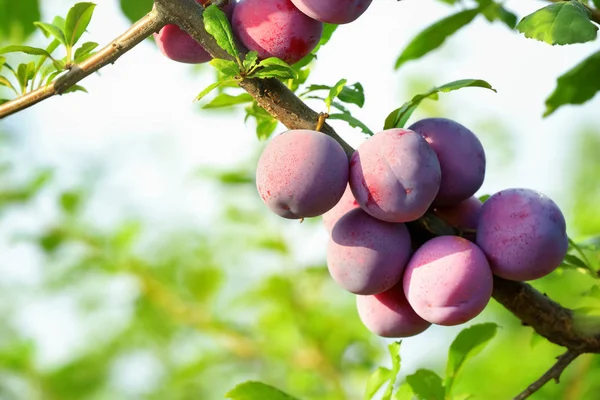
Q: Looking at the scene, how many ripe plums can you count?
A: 12